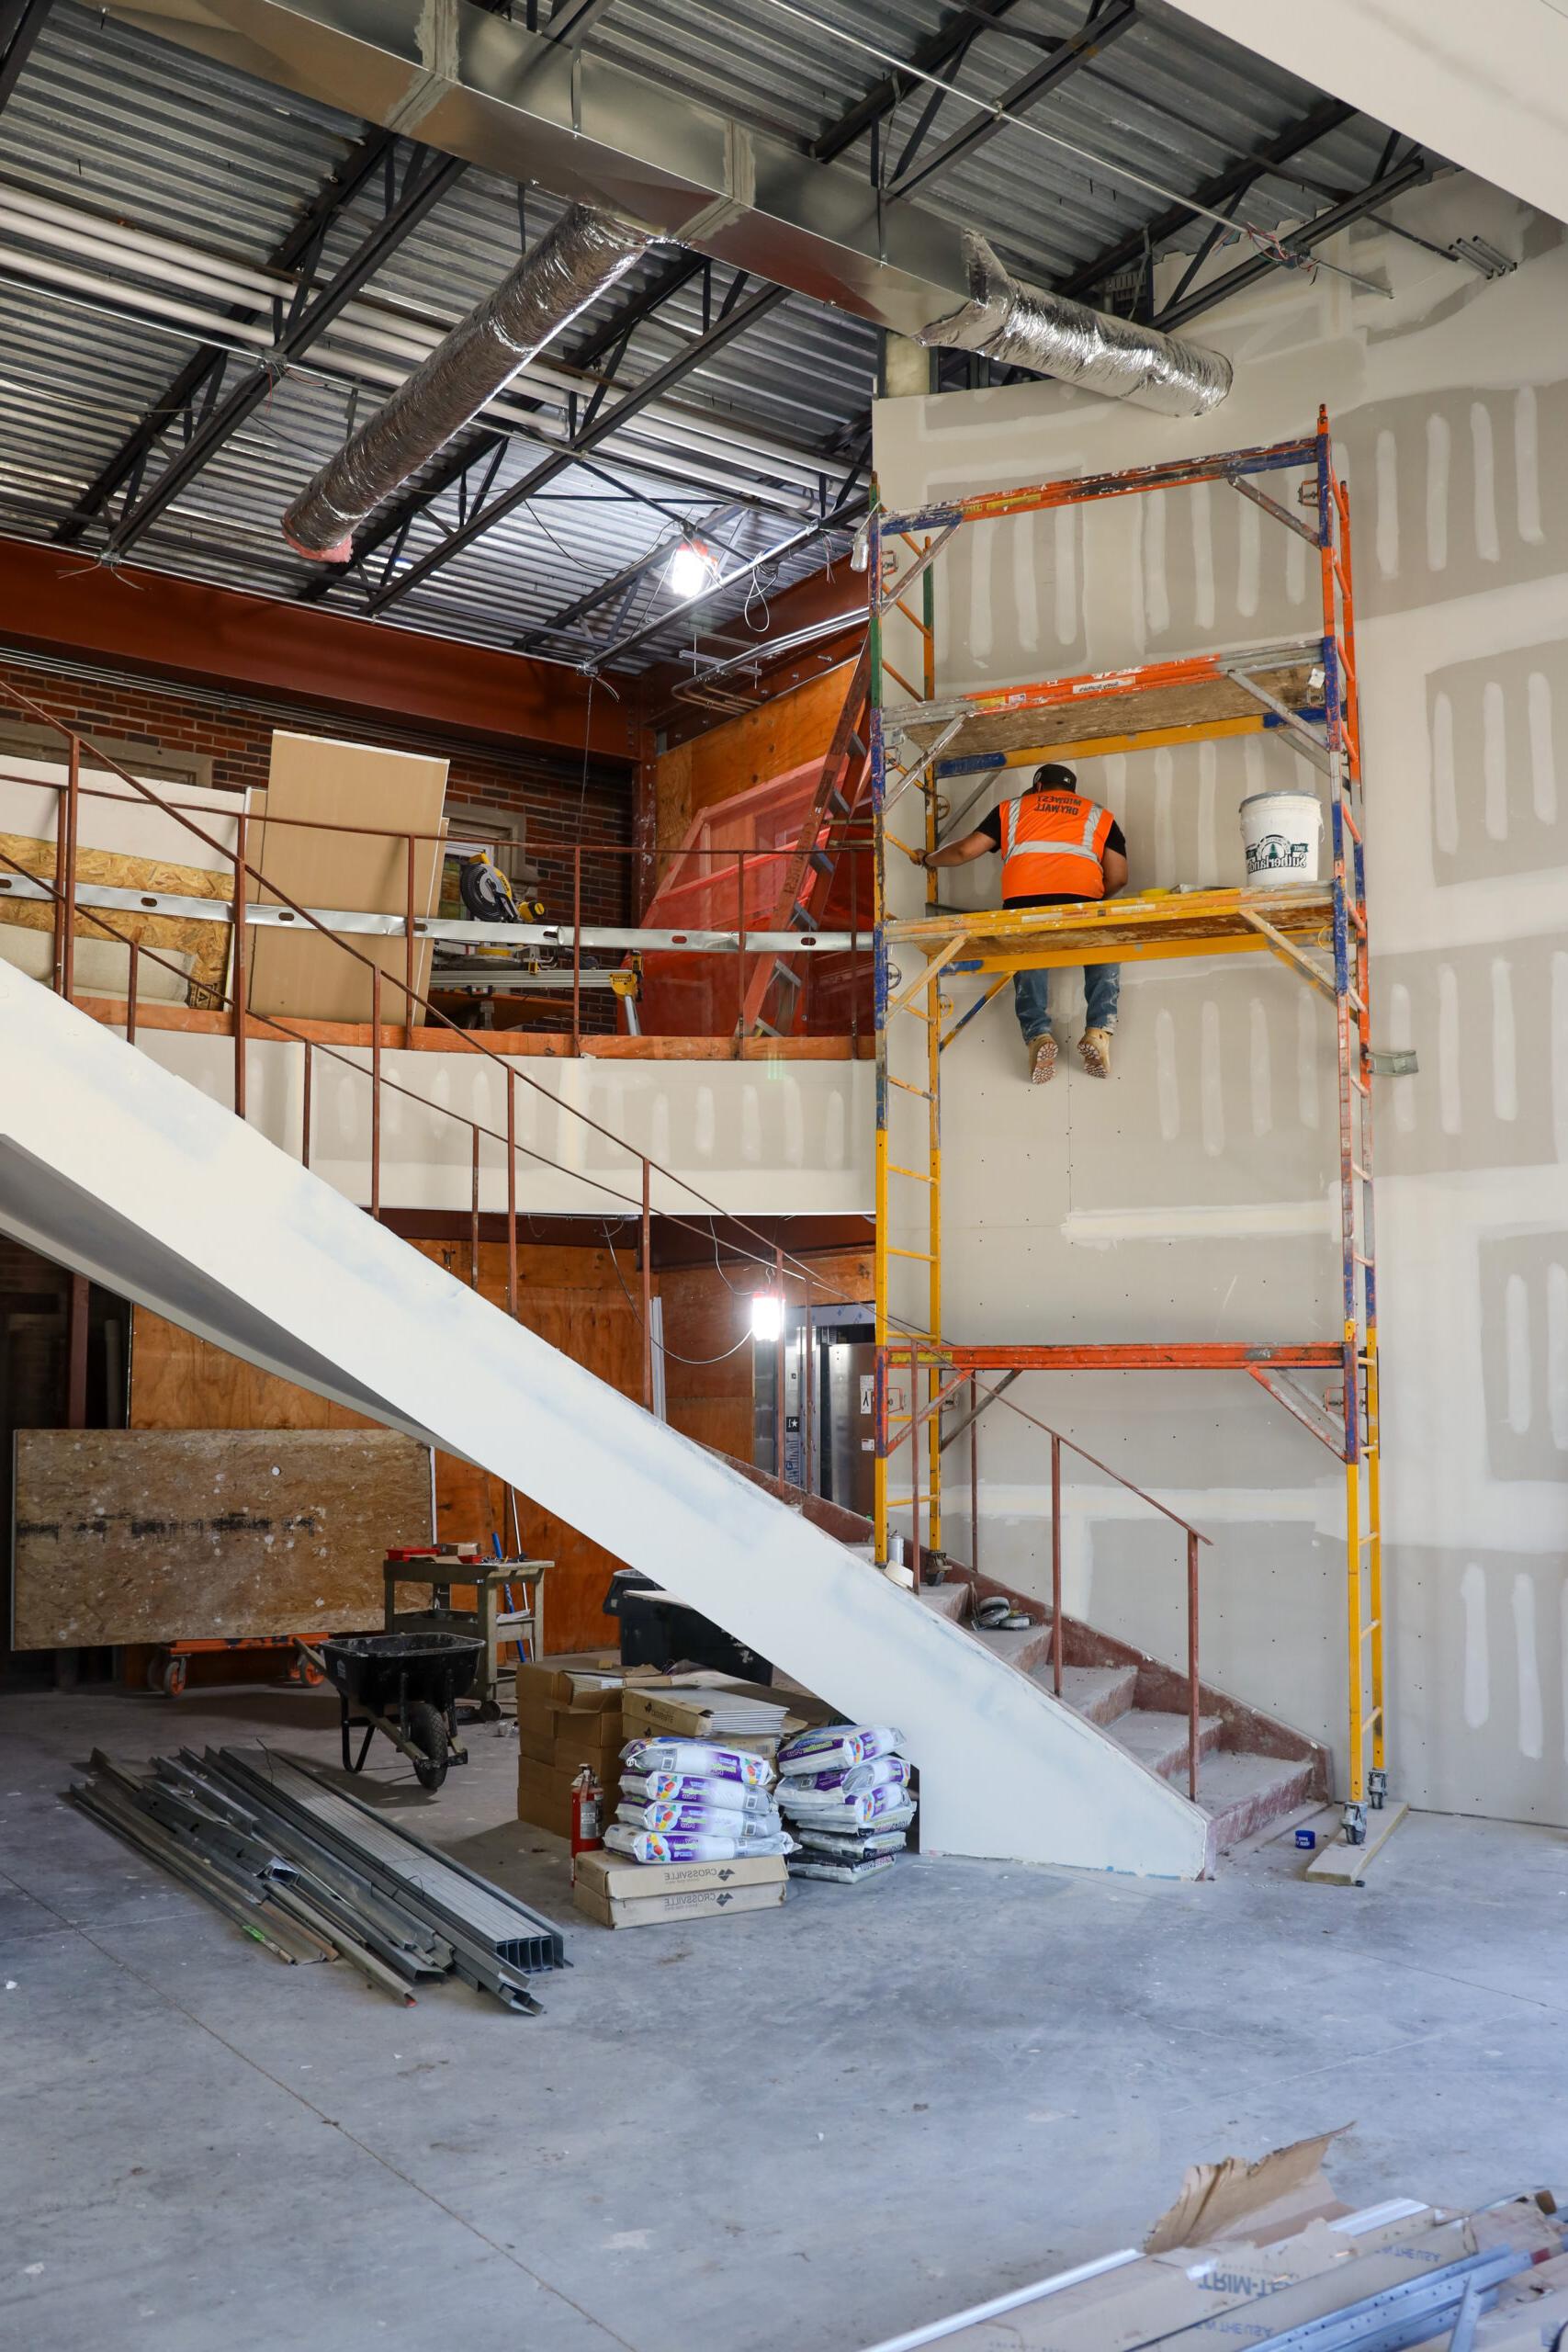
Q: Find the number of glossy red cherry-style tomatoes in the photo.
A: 0